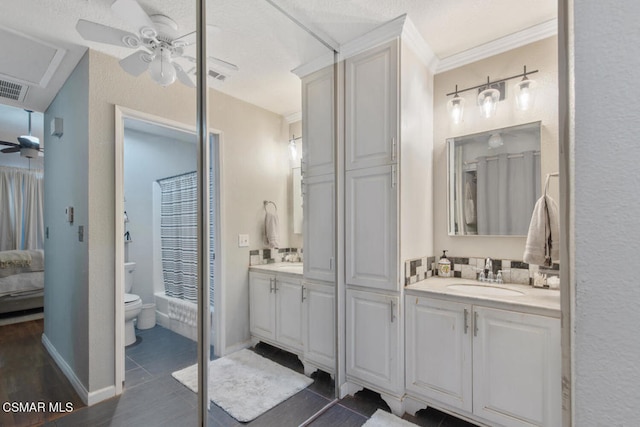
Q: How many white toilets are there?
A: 1